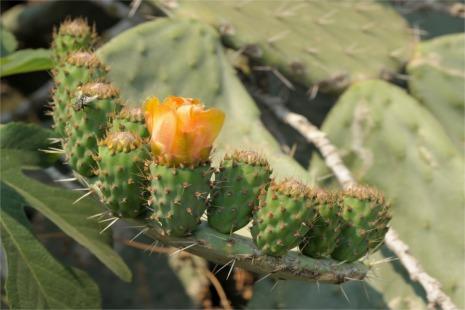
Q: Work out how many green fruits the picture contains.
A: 10